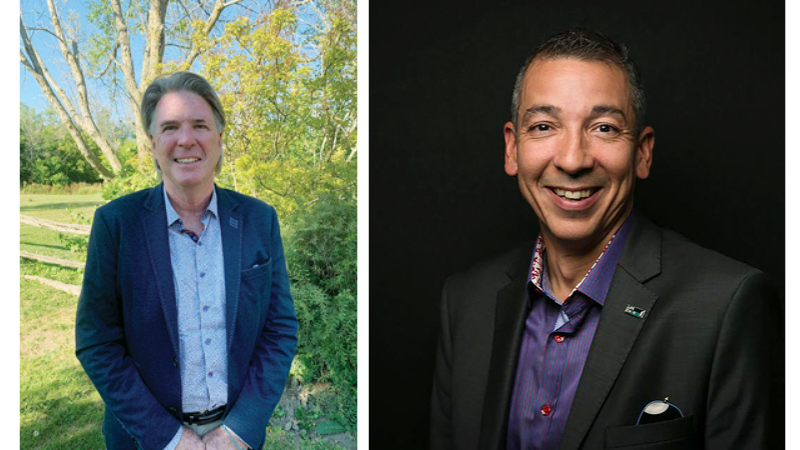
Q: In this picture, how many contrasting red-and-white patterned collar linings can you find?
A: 1